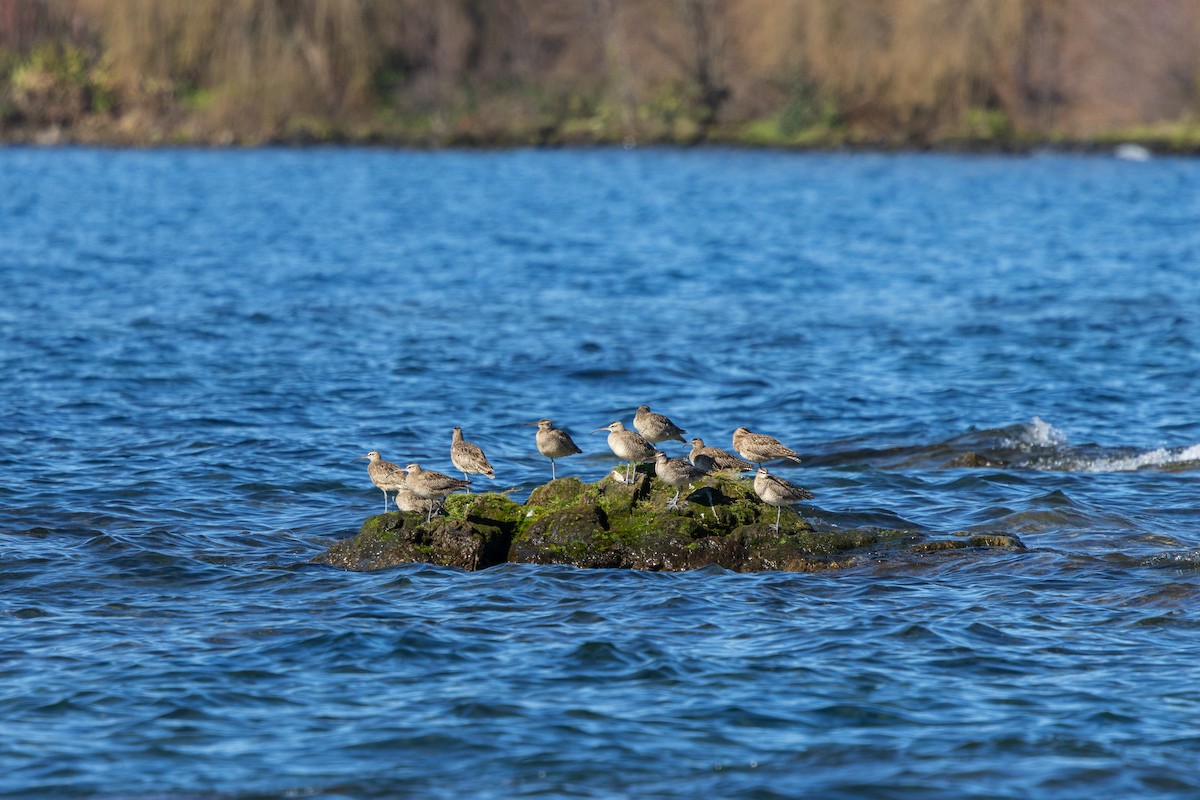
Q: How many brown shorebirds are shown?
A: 11